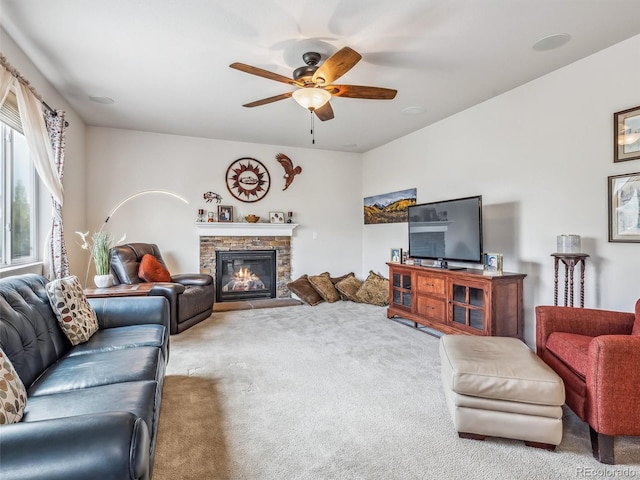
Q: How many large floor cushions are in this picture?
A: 5